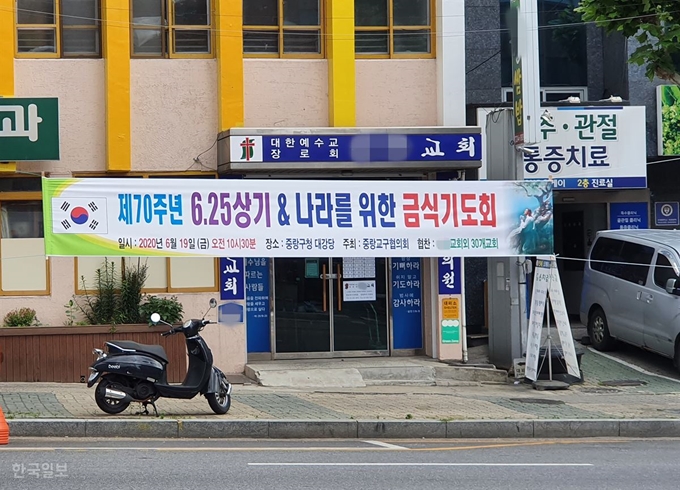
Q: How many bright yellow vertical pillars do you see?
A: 4